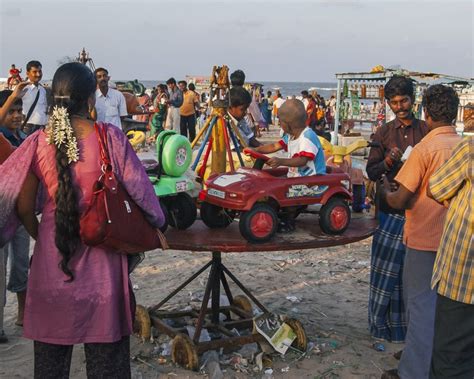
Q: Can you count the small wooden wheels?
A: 4